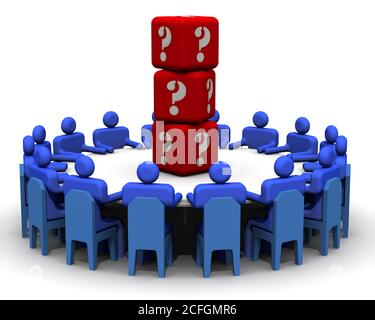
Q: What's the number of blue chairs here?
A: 8